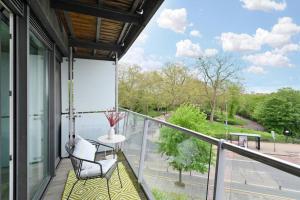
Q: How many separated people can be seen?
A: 0